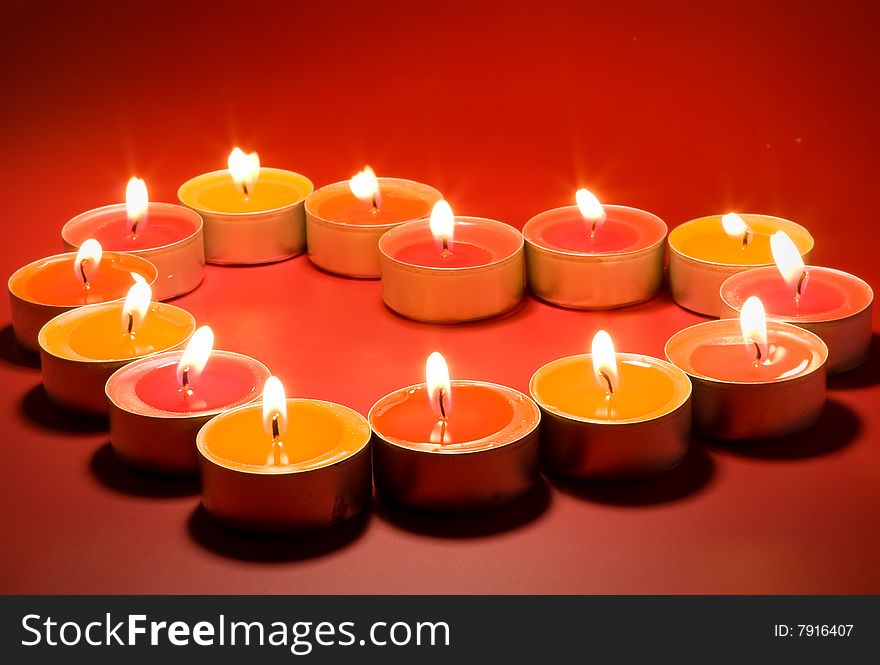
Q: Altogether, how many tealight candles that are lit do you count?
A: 14